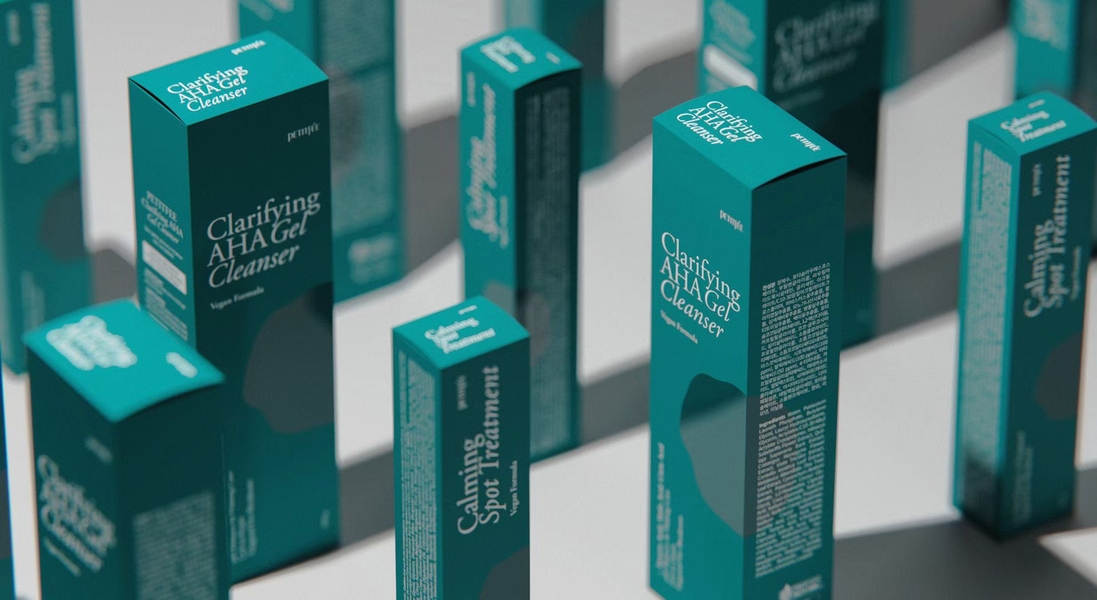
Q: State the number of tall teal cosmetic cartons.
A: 11